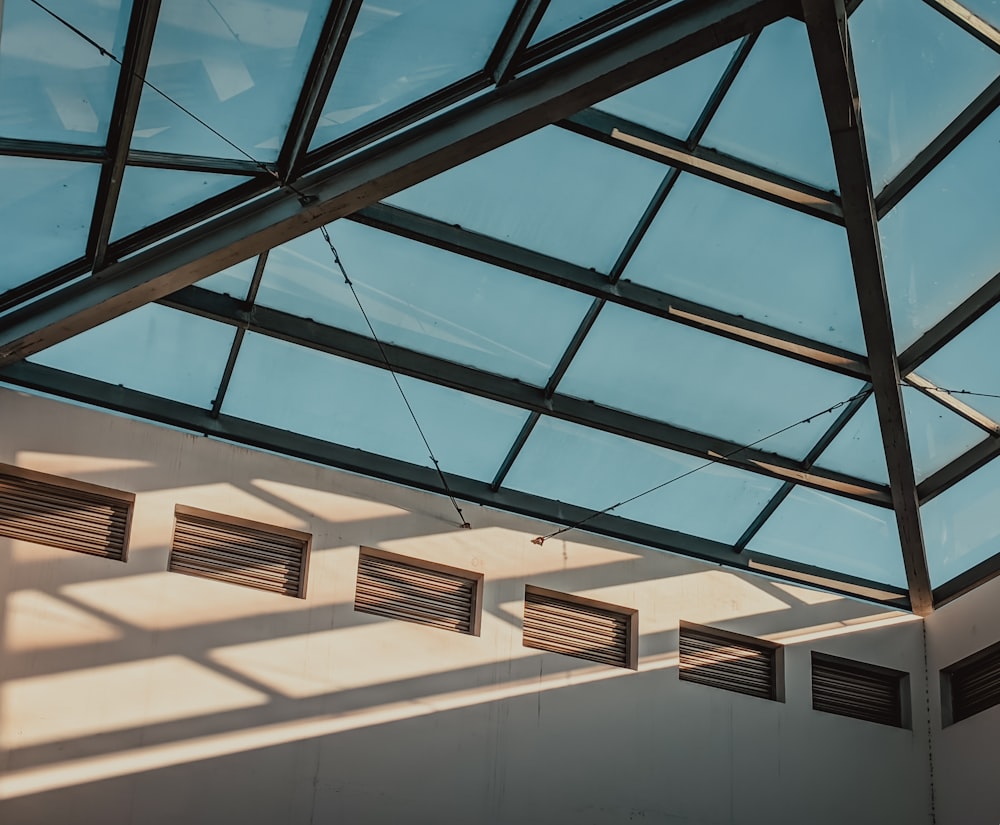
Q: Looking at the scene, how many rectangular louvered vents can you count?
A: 7